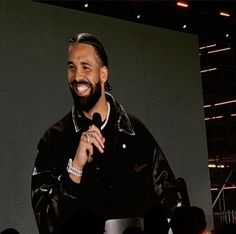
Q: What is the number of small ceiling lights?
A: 4